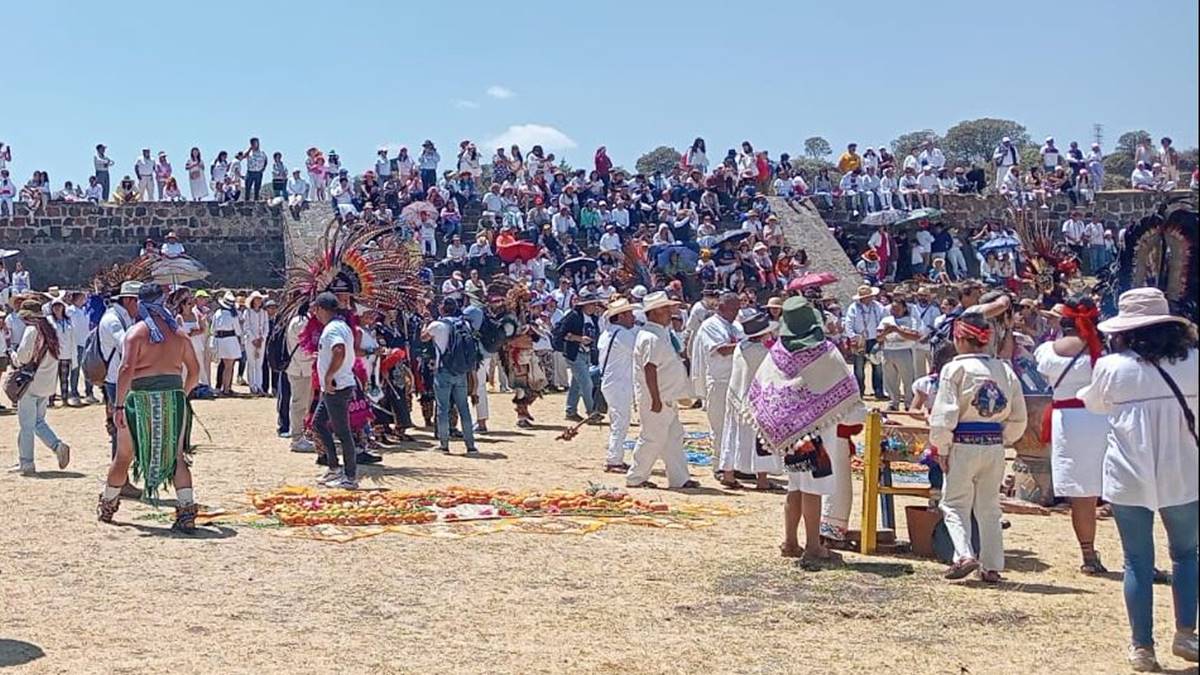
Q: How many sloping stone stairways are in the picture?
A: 2